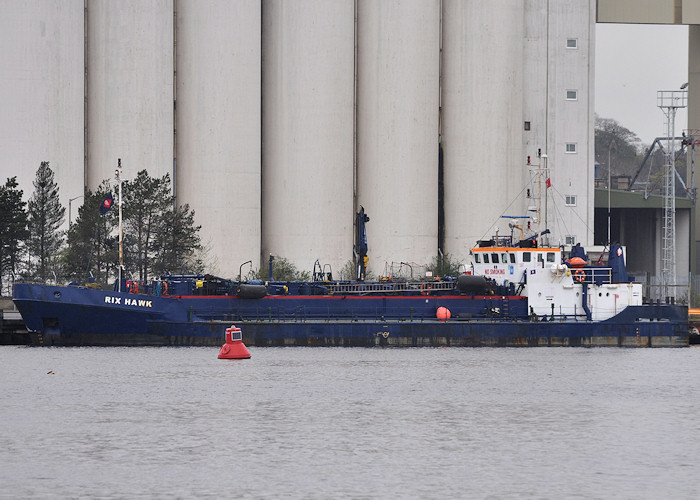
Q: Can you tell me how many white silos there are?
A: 6